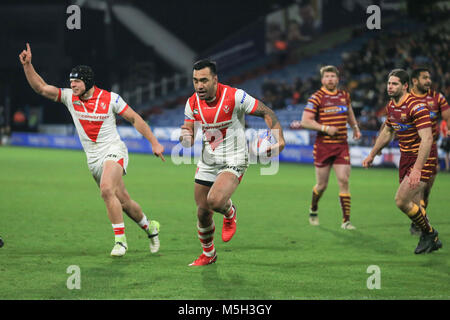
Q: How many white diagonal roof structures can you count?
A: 1